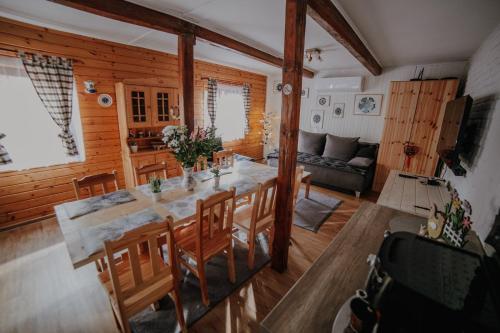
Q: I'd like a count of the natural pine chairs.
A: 8